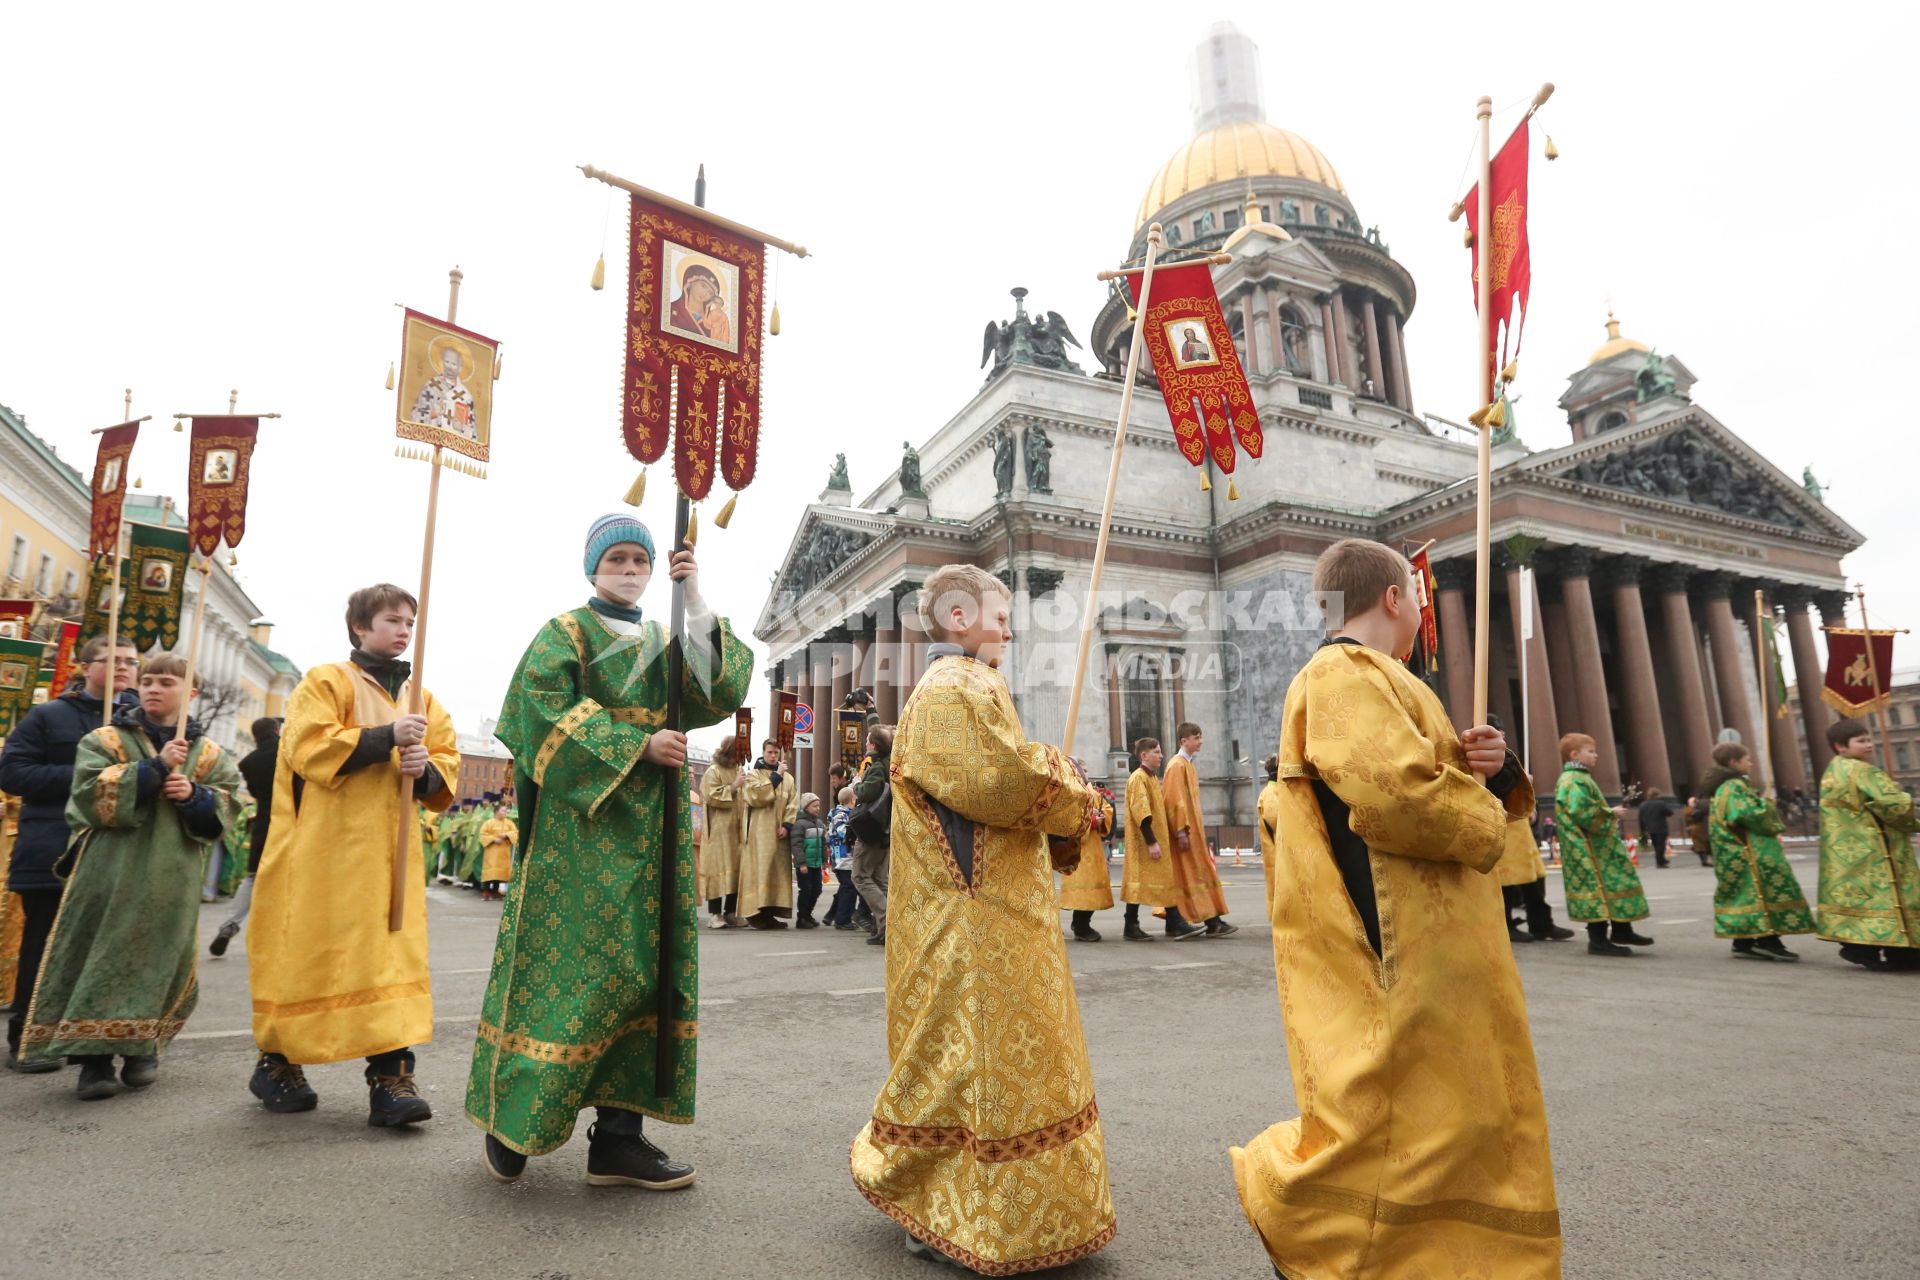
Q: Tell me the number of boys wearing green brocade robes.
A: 5